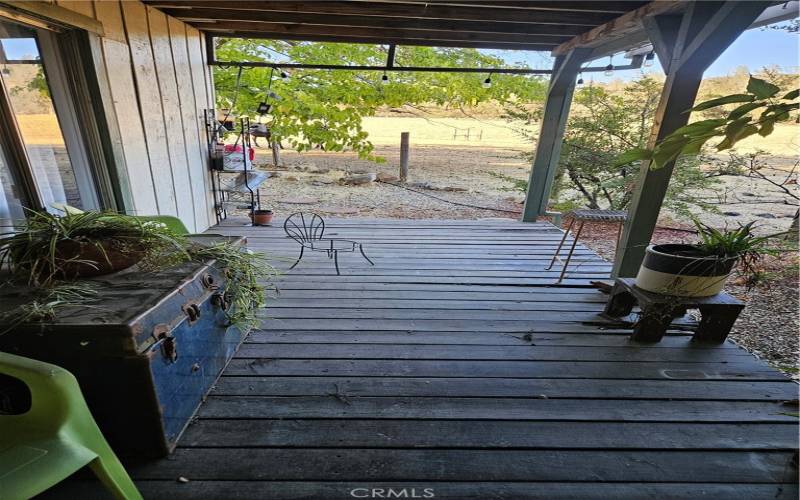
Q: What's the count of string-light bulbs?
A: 6